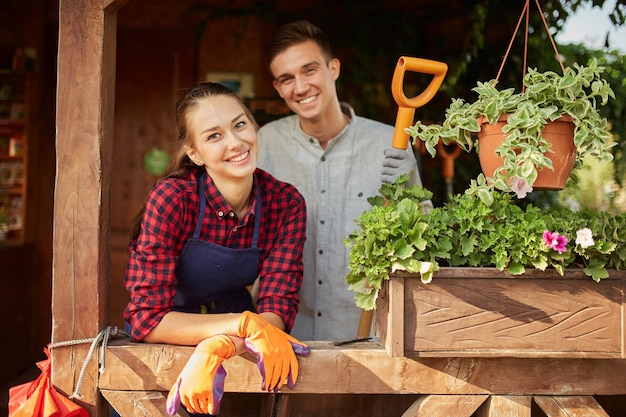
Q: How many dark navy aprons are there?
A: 1